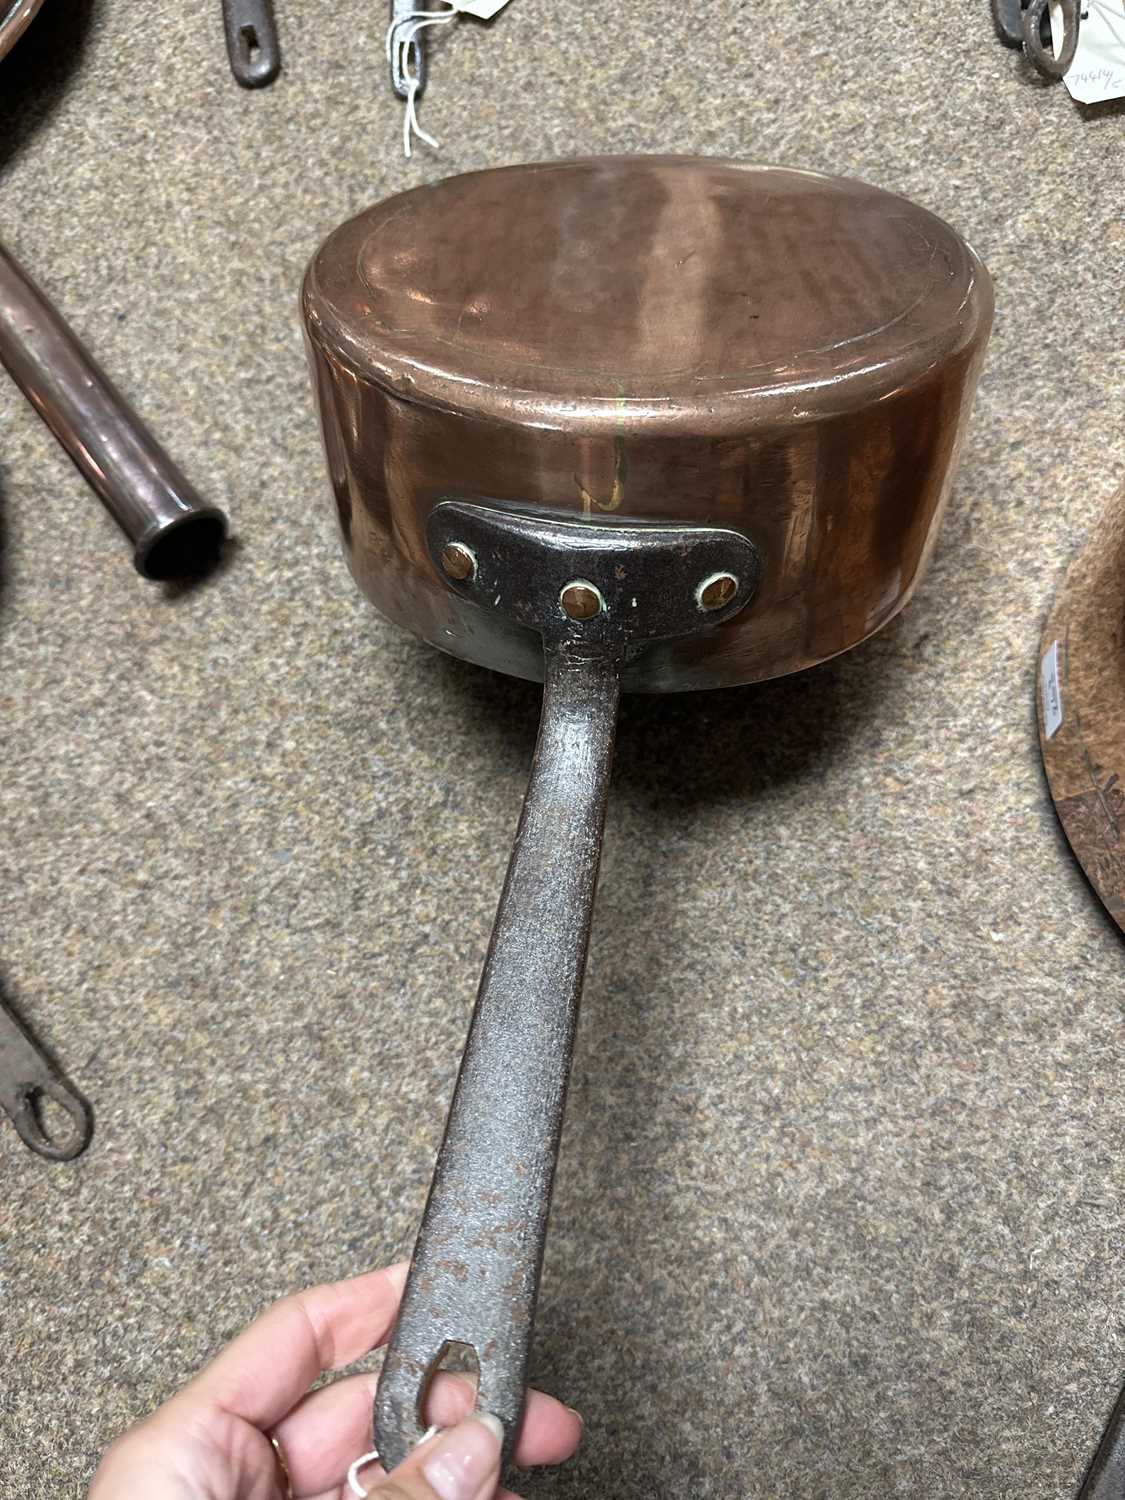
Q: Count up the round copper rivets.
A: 3